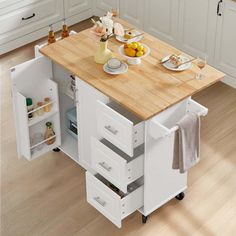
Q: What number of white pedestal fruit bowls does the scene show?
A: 1